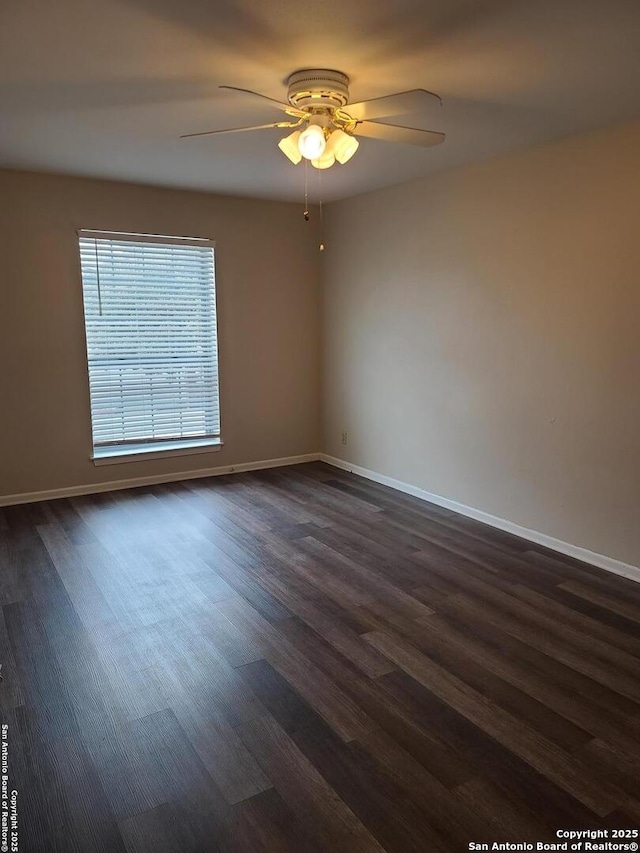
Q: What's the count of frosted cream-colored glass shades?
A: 4